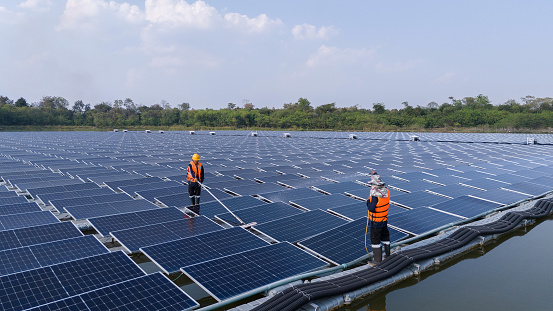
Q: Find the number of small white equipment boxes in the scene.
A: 11